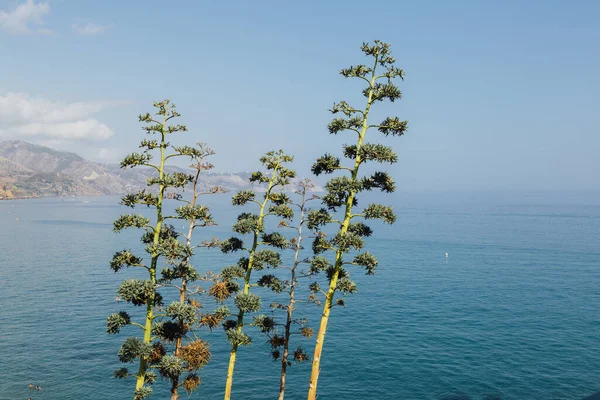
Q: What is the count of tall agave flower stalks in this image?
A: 5